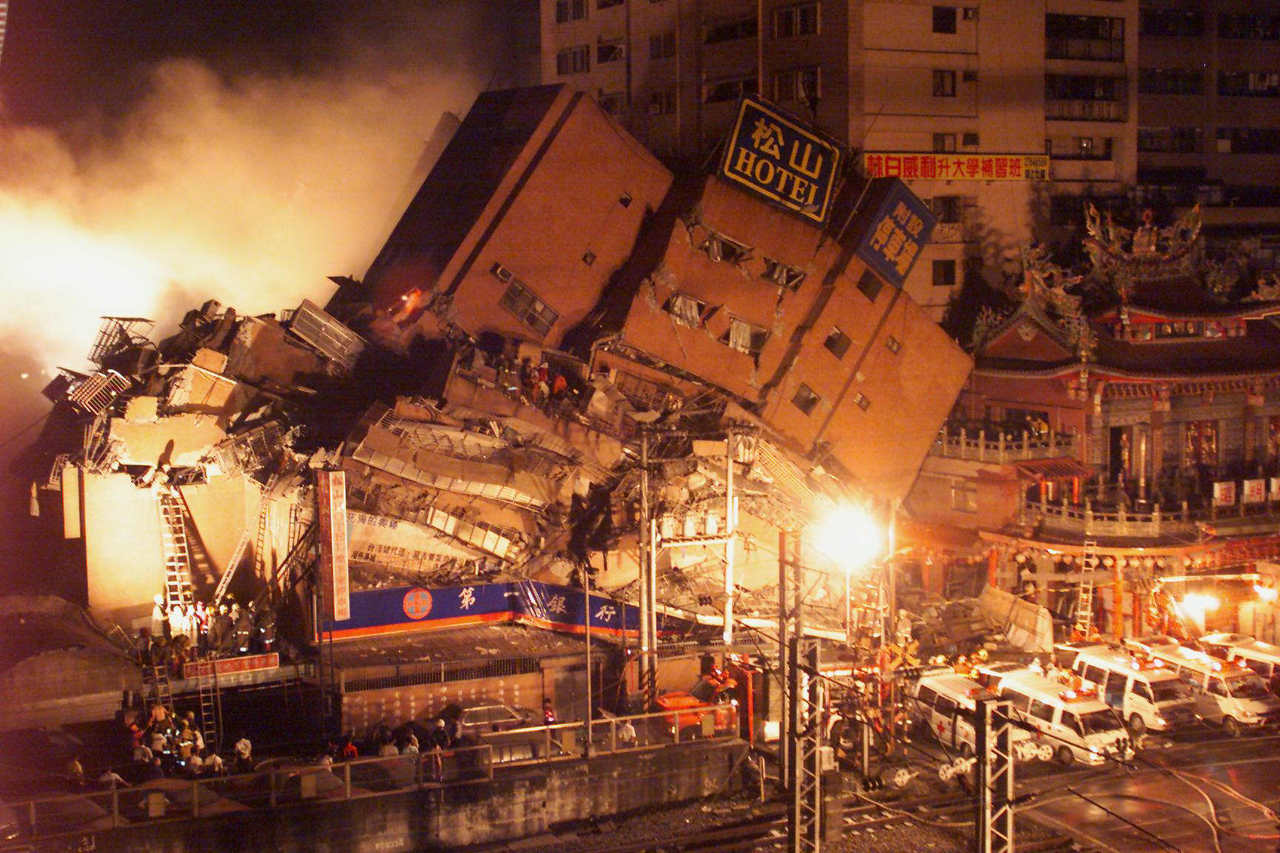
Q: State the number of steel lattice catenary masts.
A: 3